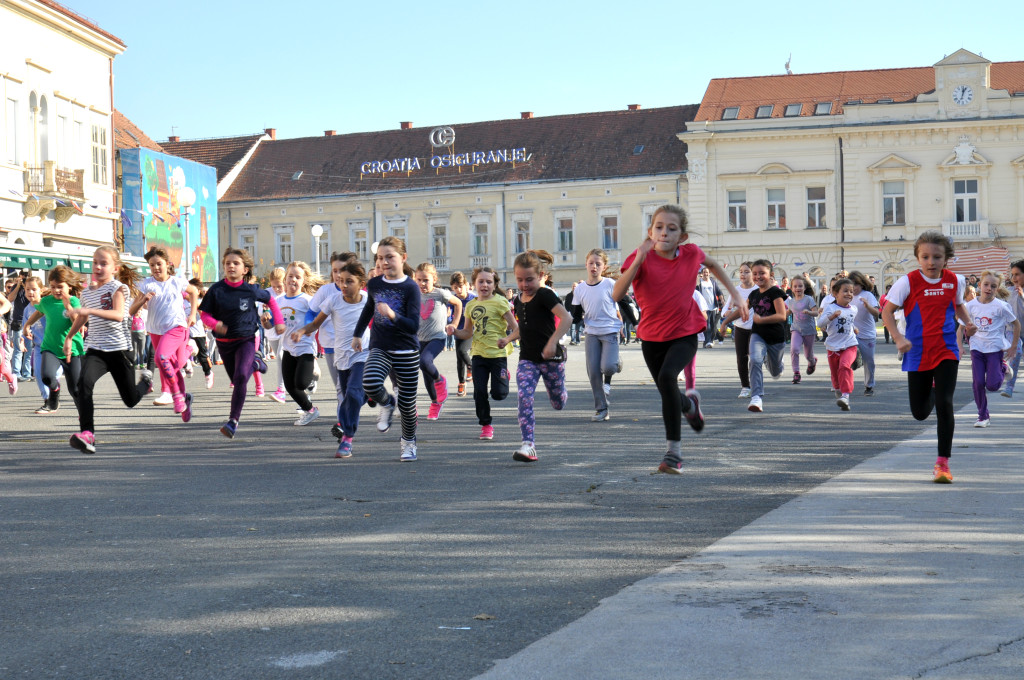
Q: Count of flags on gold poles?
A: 0